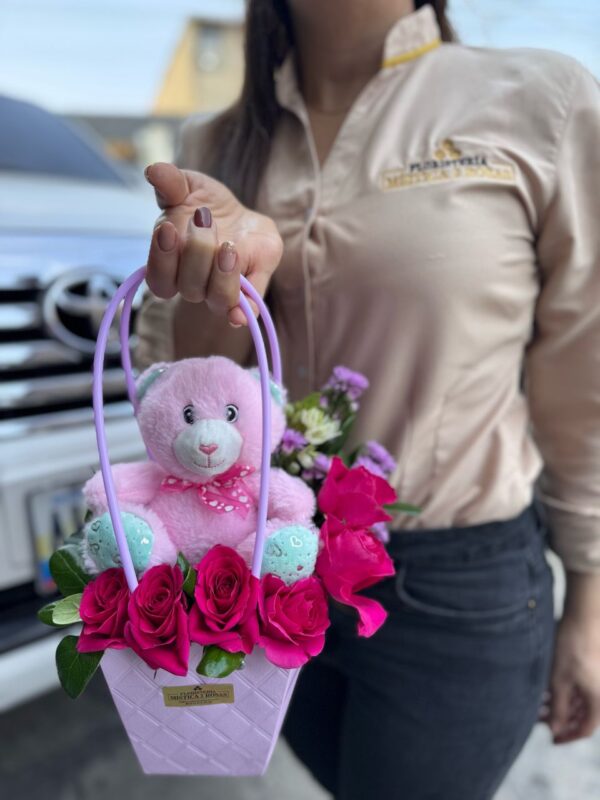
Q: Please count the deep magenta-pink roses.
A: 6